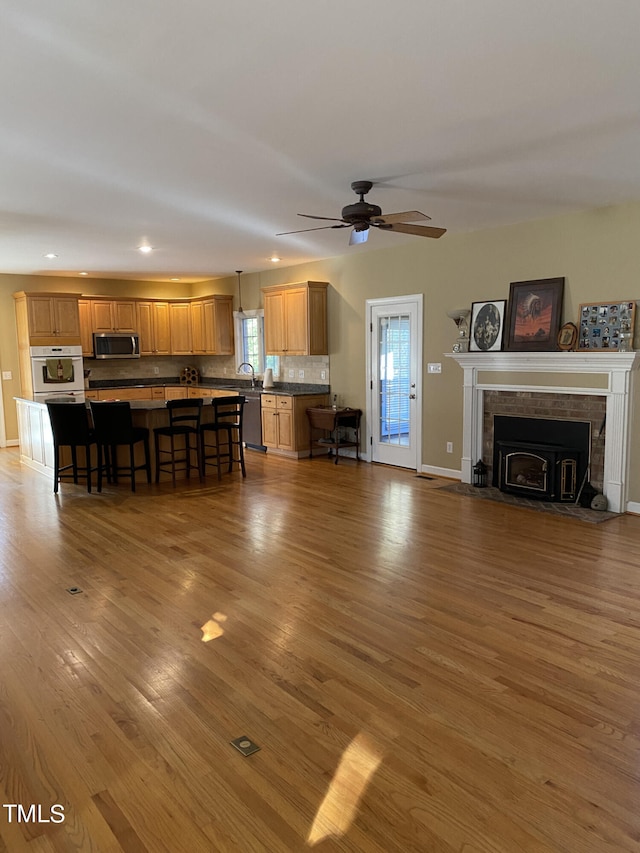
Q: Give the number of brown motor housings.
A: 1